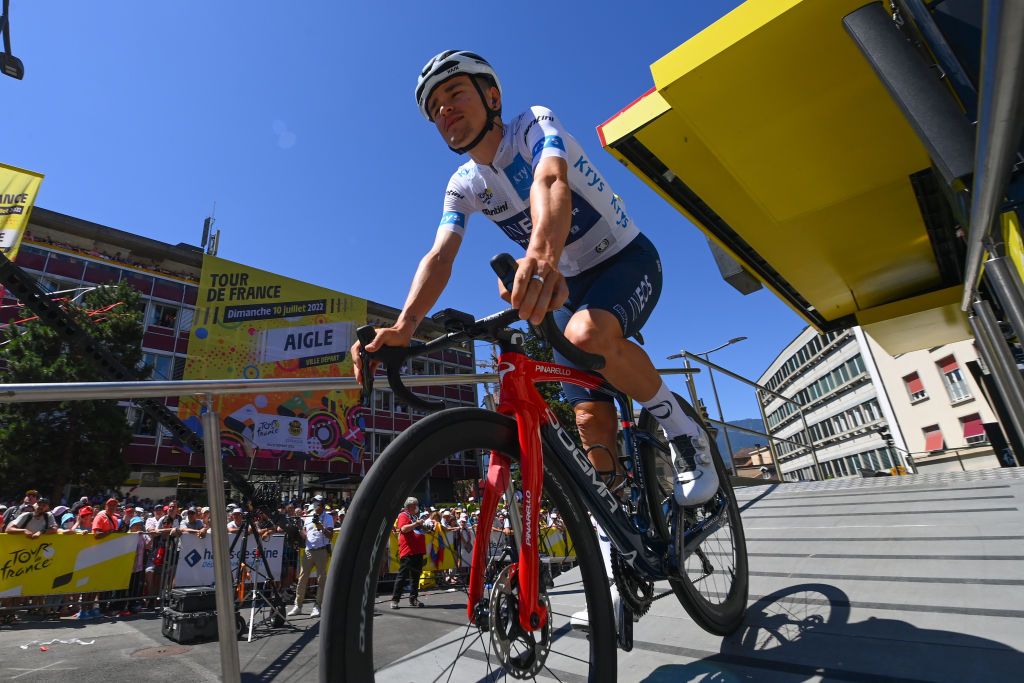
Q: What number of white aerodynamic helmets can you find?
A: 1